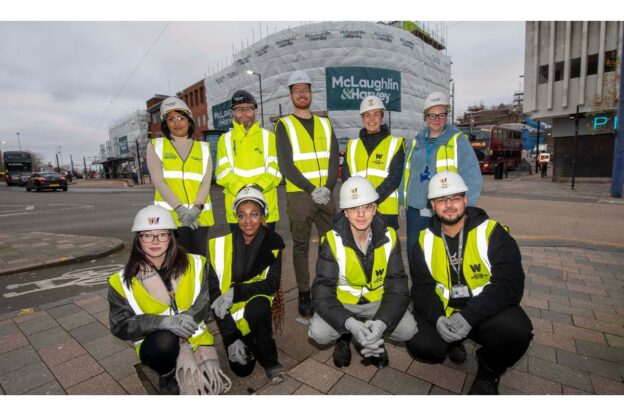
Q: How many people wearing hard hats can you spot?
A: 9